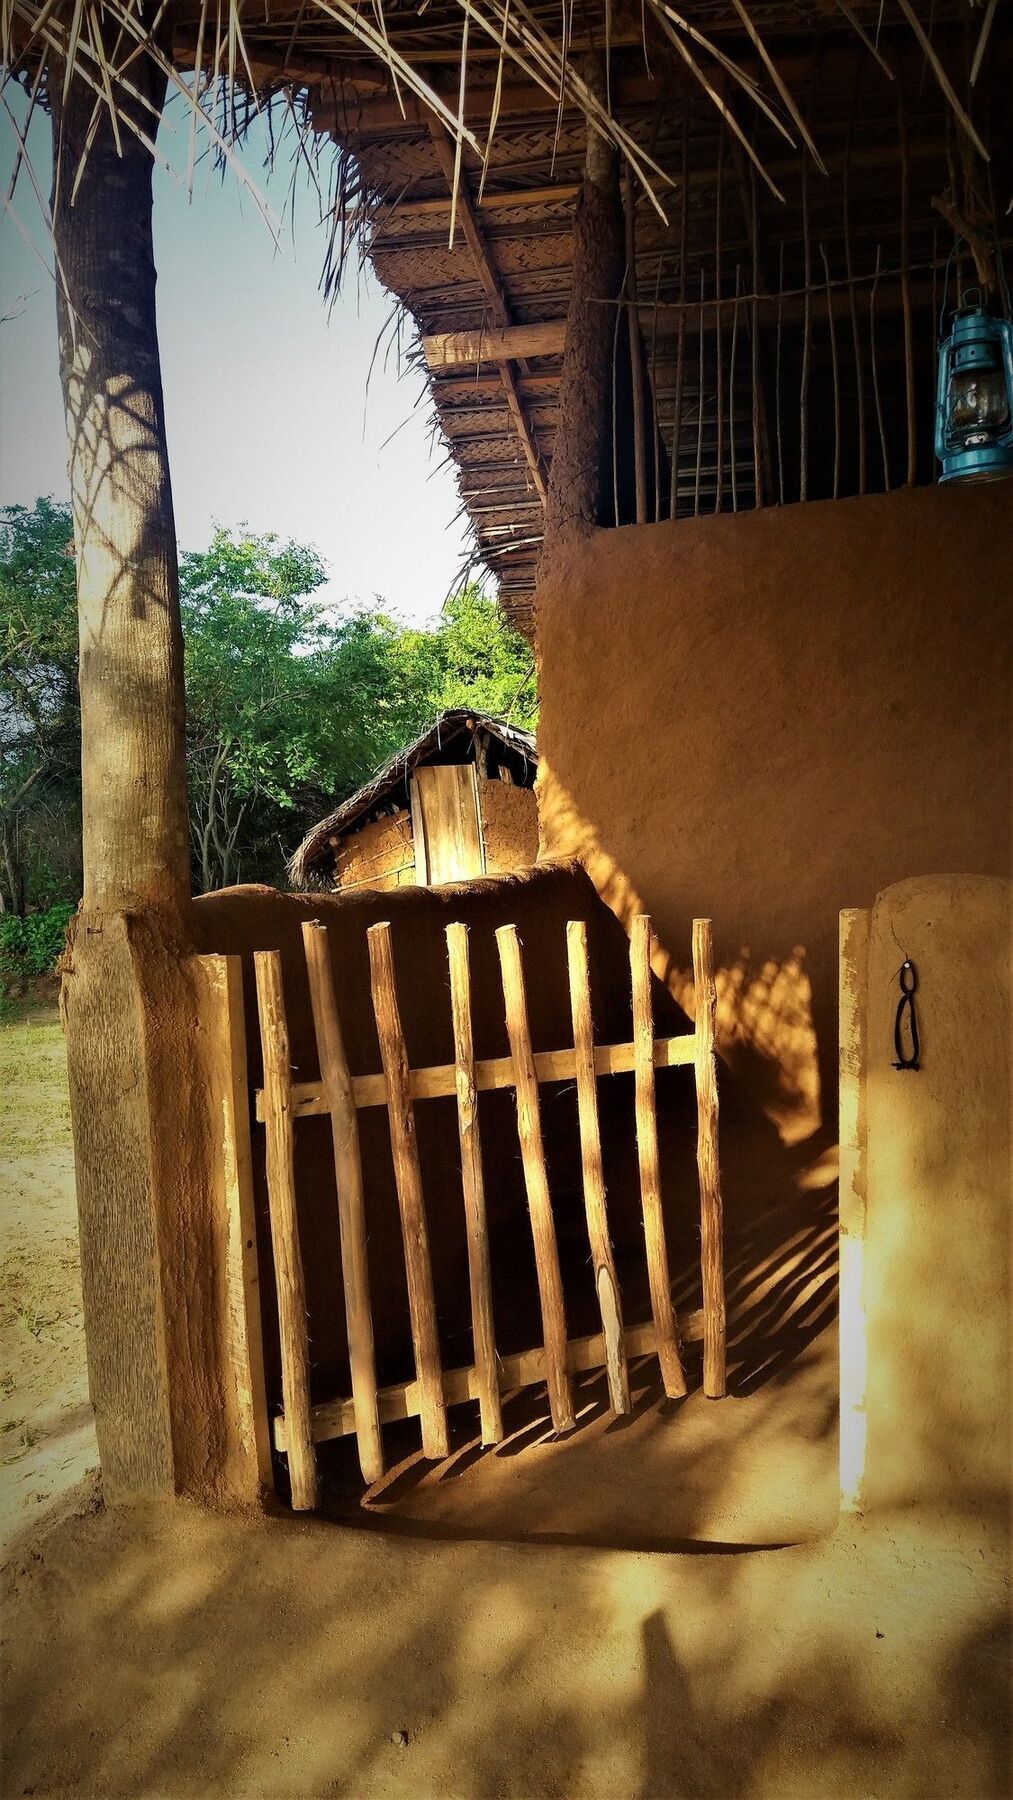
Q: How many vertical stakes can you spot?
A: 8